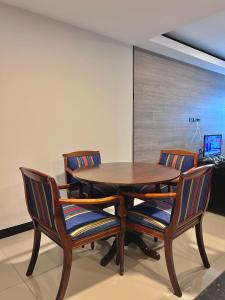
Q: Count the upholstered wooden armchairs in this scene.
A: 4